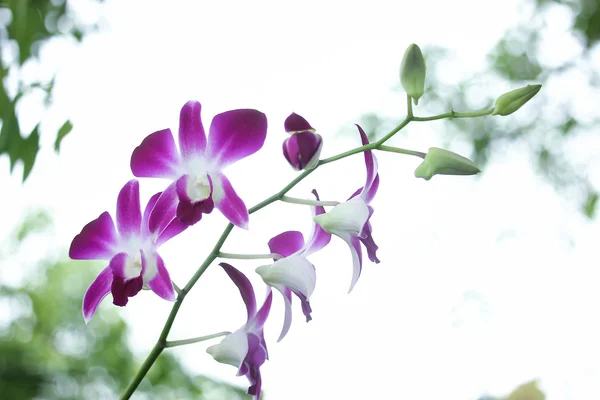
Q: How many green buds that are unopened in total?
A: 3